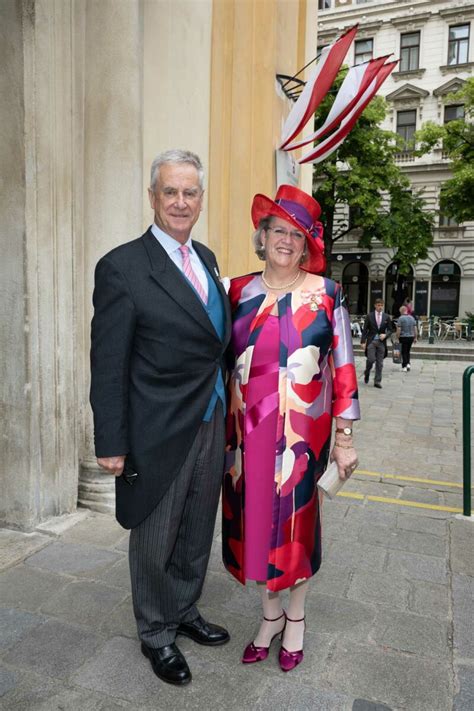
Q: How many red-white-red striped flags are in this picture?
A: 3